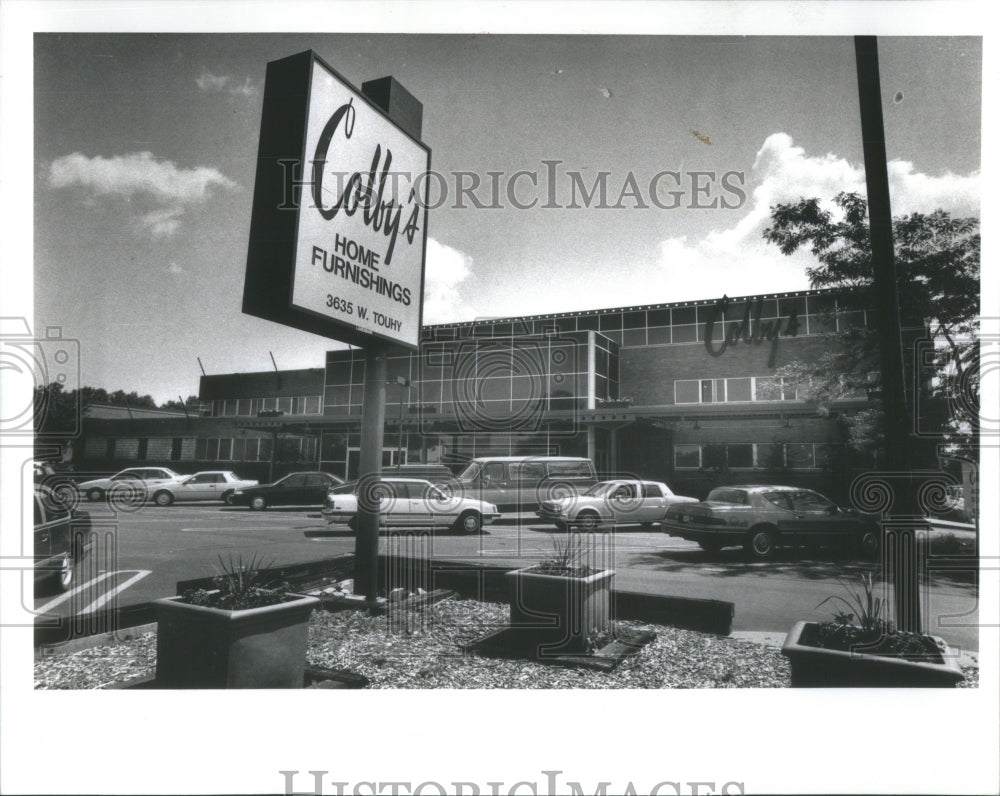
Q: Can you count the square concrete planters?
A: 3